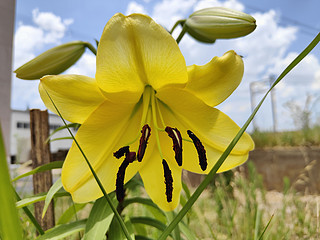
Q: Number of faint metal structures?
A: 1